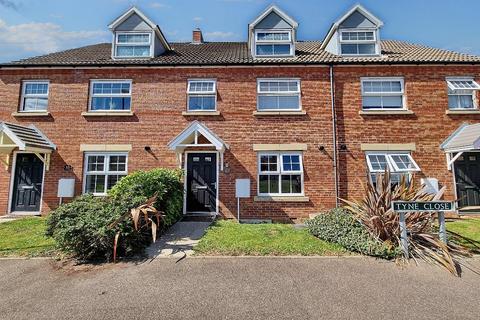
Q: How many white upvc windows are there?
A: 12